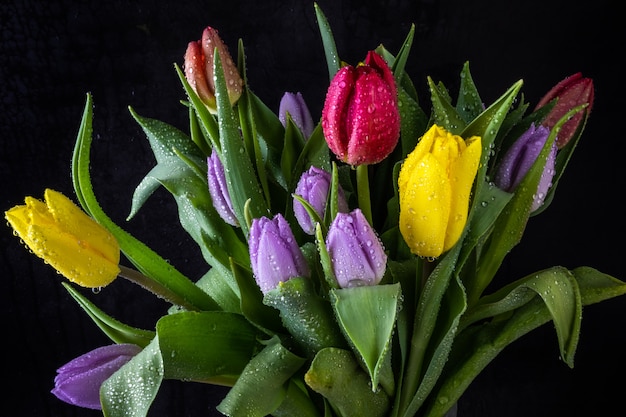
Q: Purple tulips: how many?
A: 7